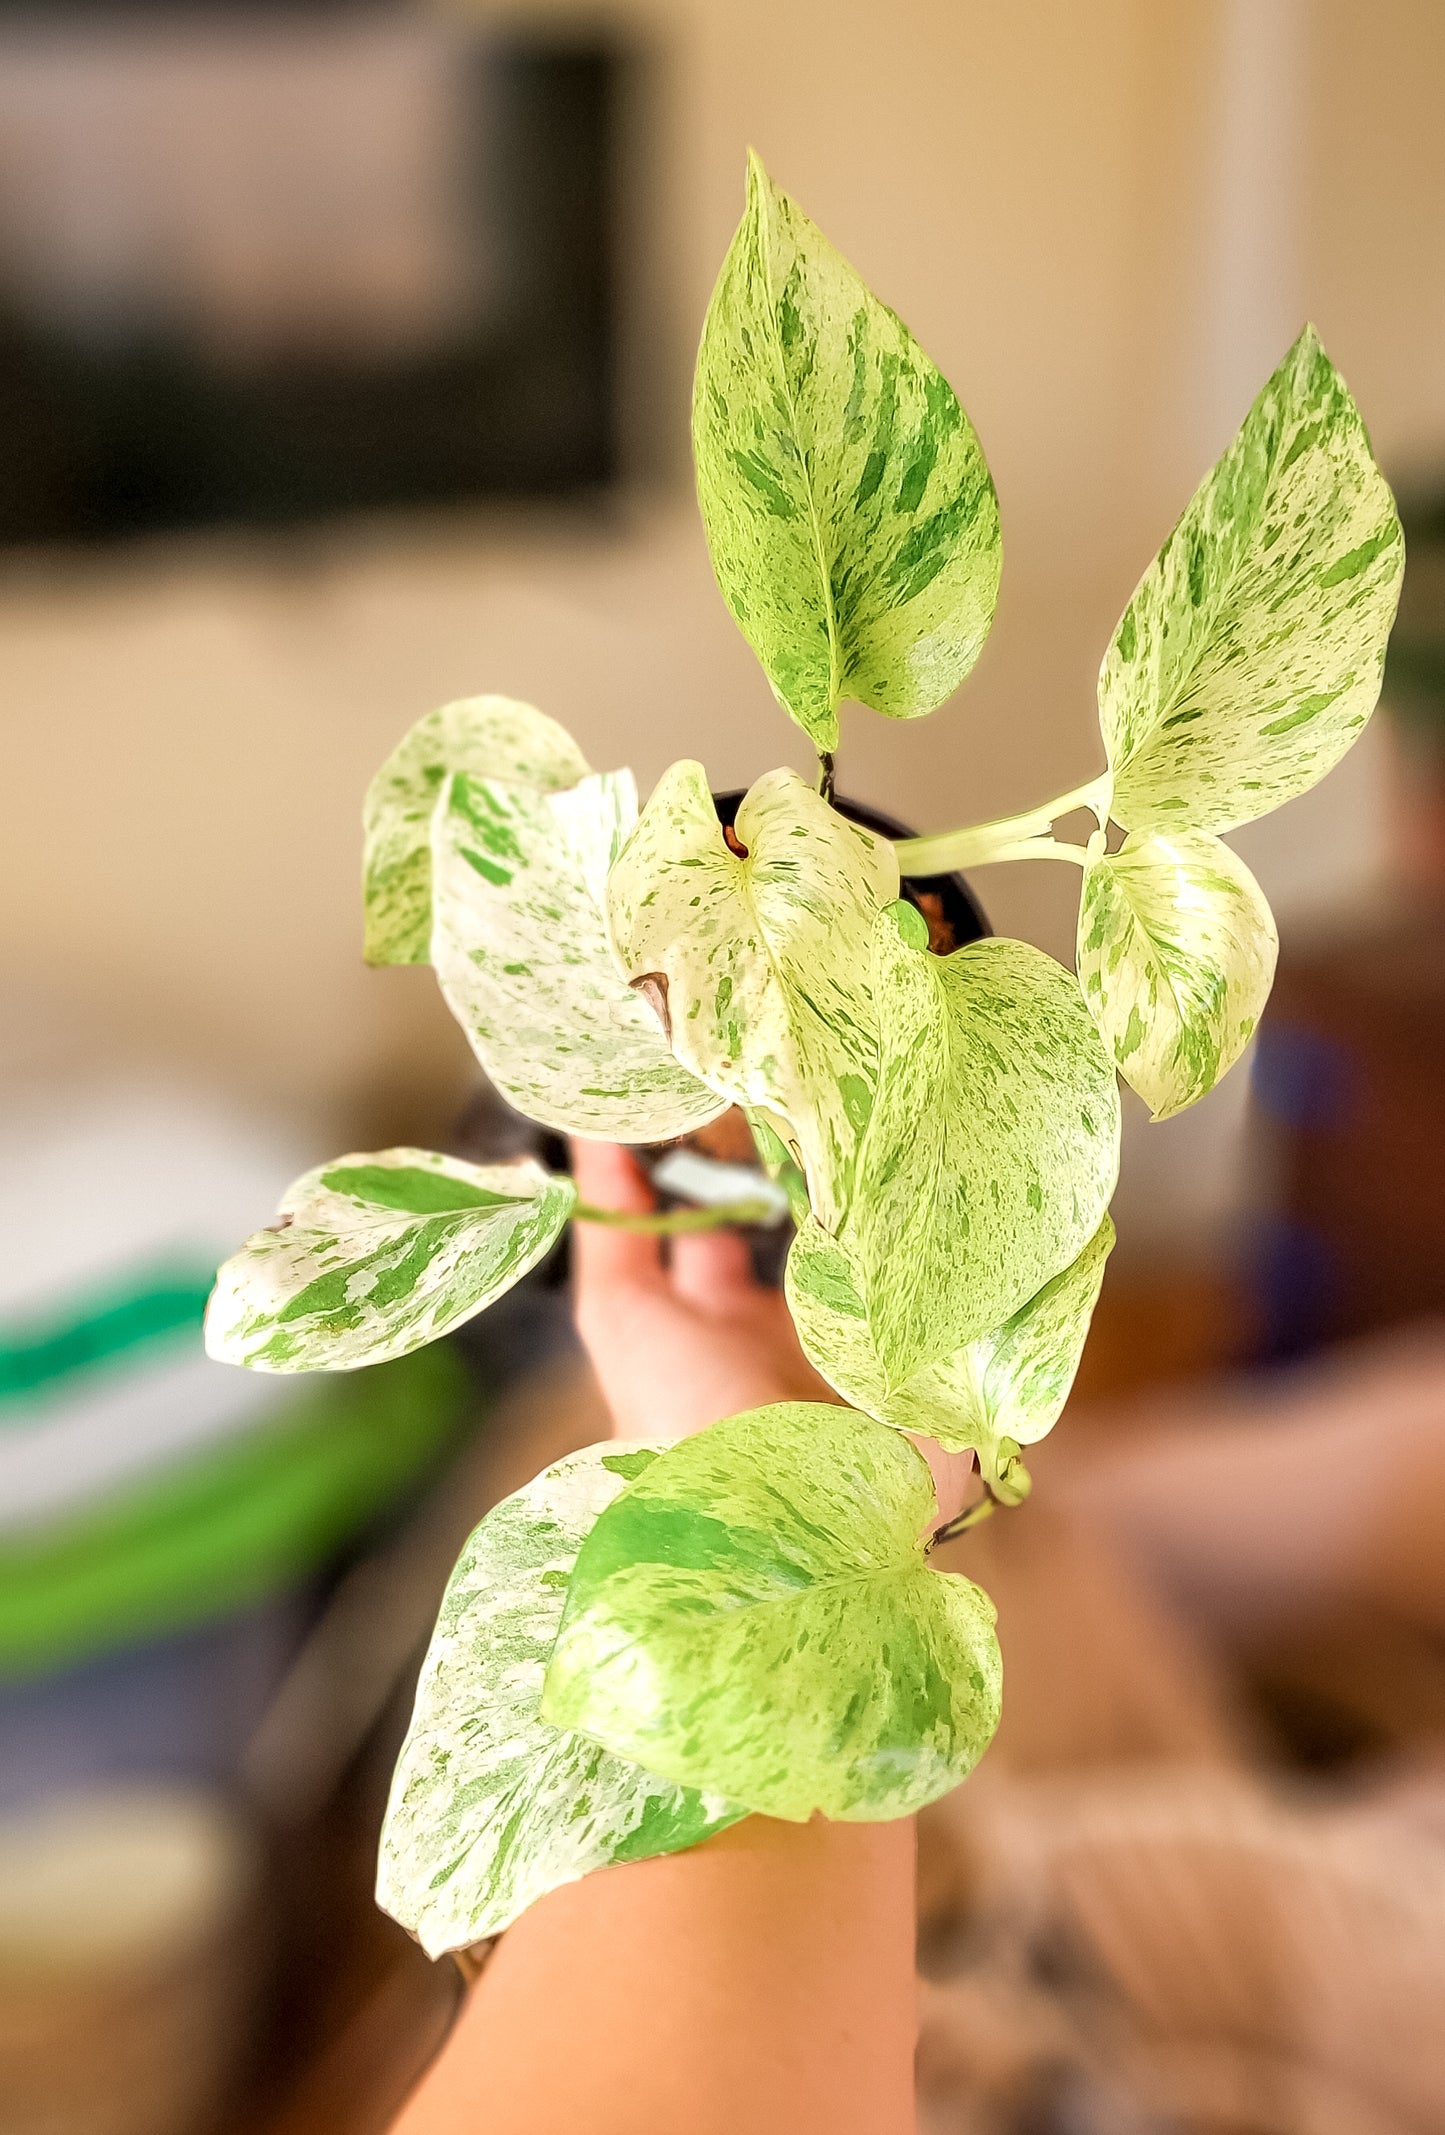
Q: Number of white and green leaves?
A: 11